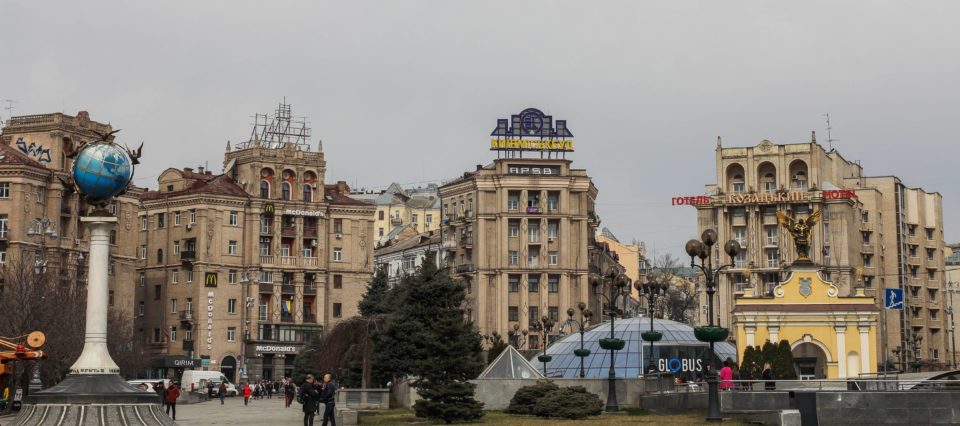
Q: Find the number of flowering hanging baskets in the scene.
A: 5